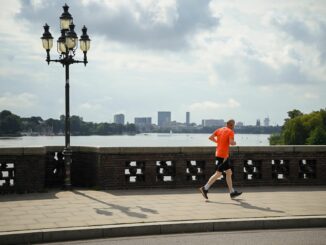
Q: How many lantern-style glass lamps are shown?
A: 5